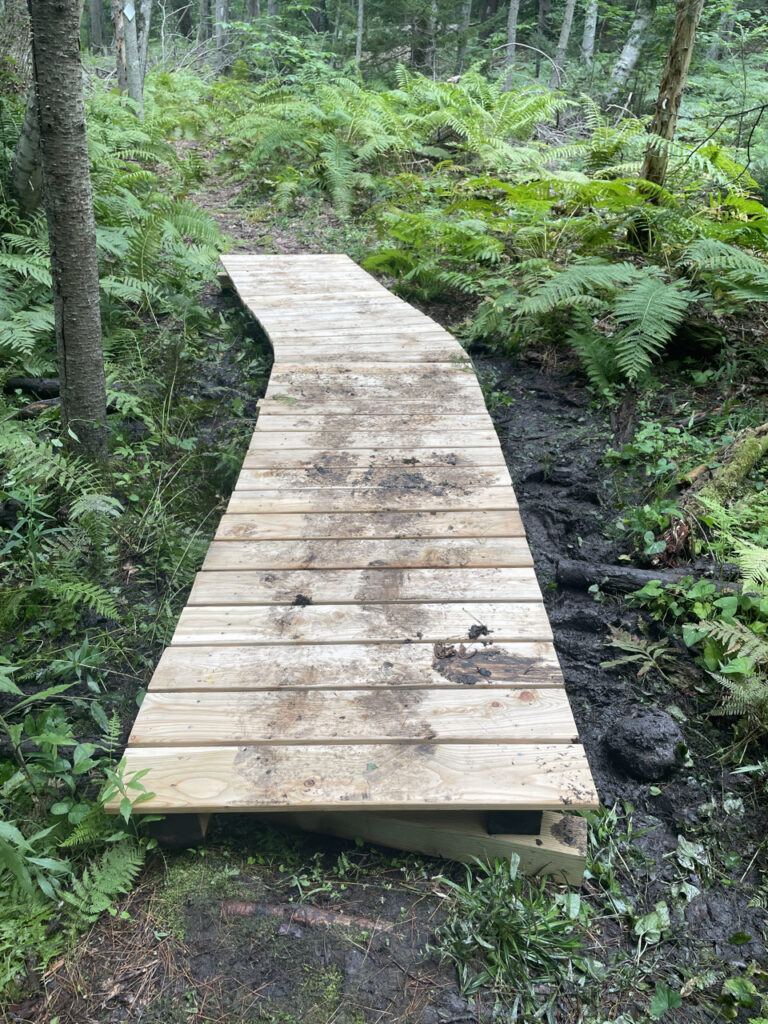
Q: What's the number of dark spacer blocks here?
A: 2